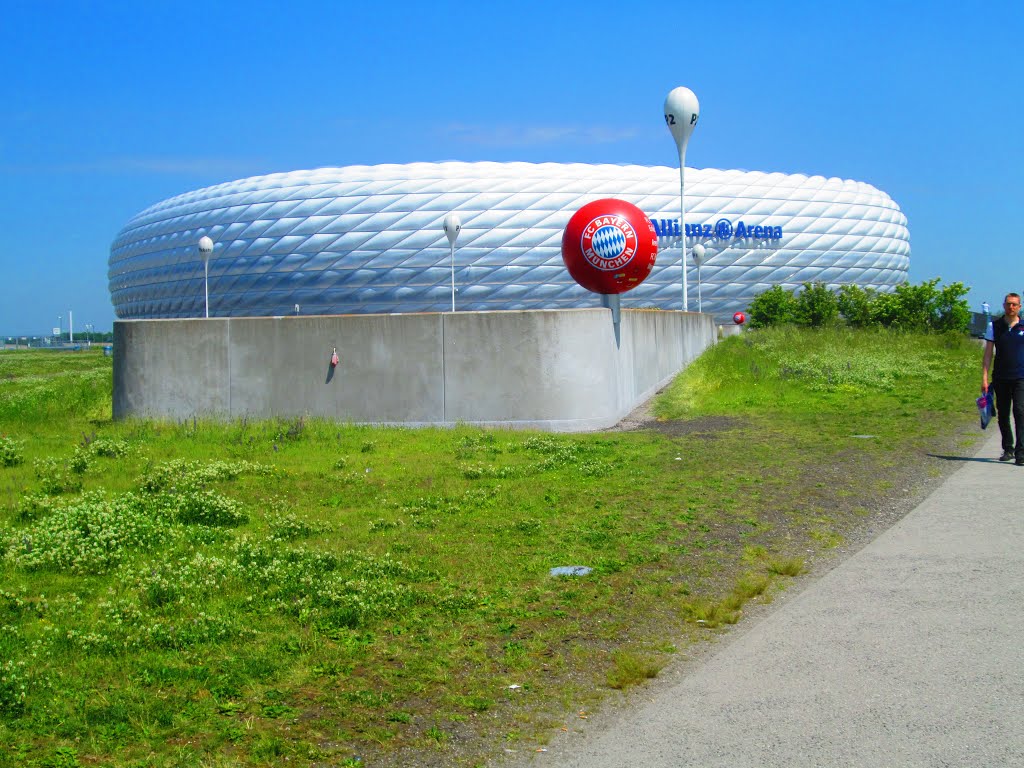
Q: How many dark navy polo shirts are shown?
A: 1